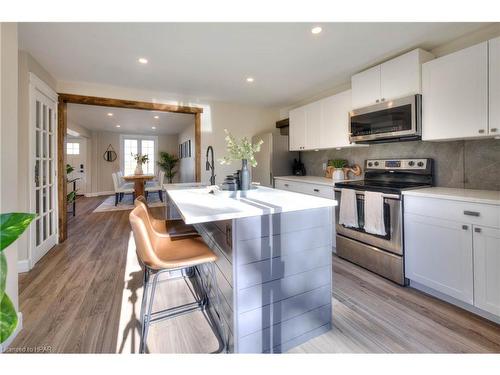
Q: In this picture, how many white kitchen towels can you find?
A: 2